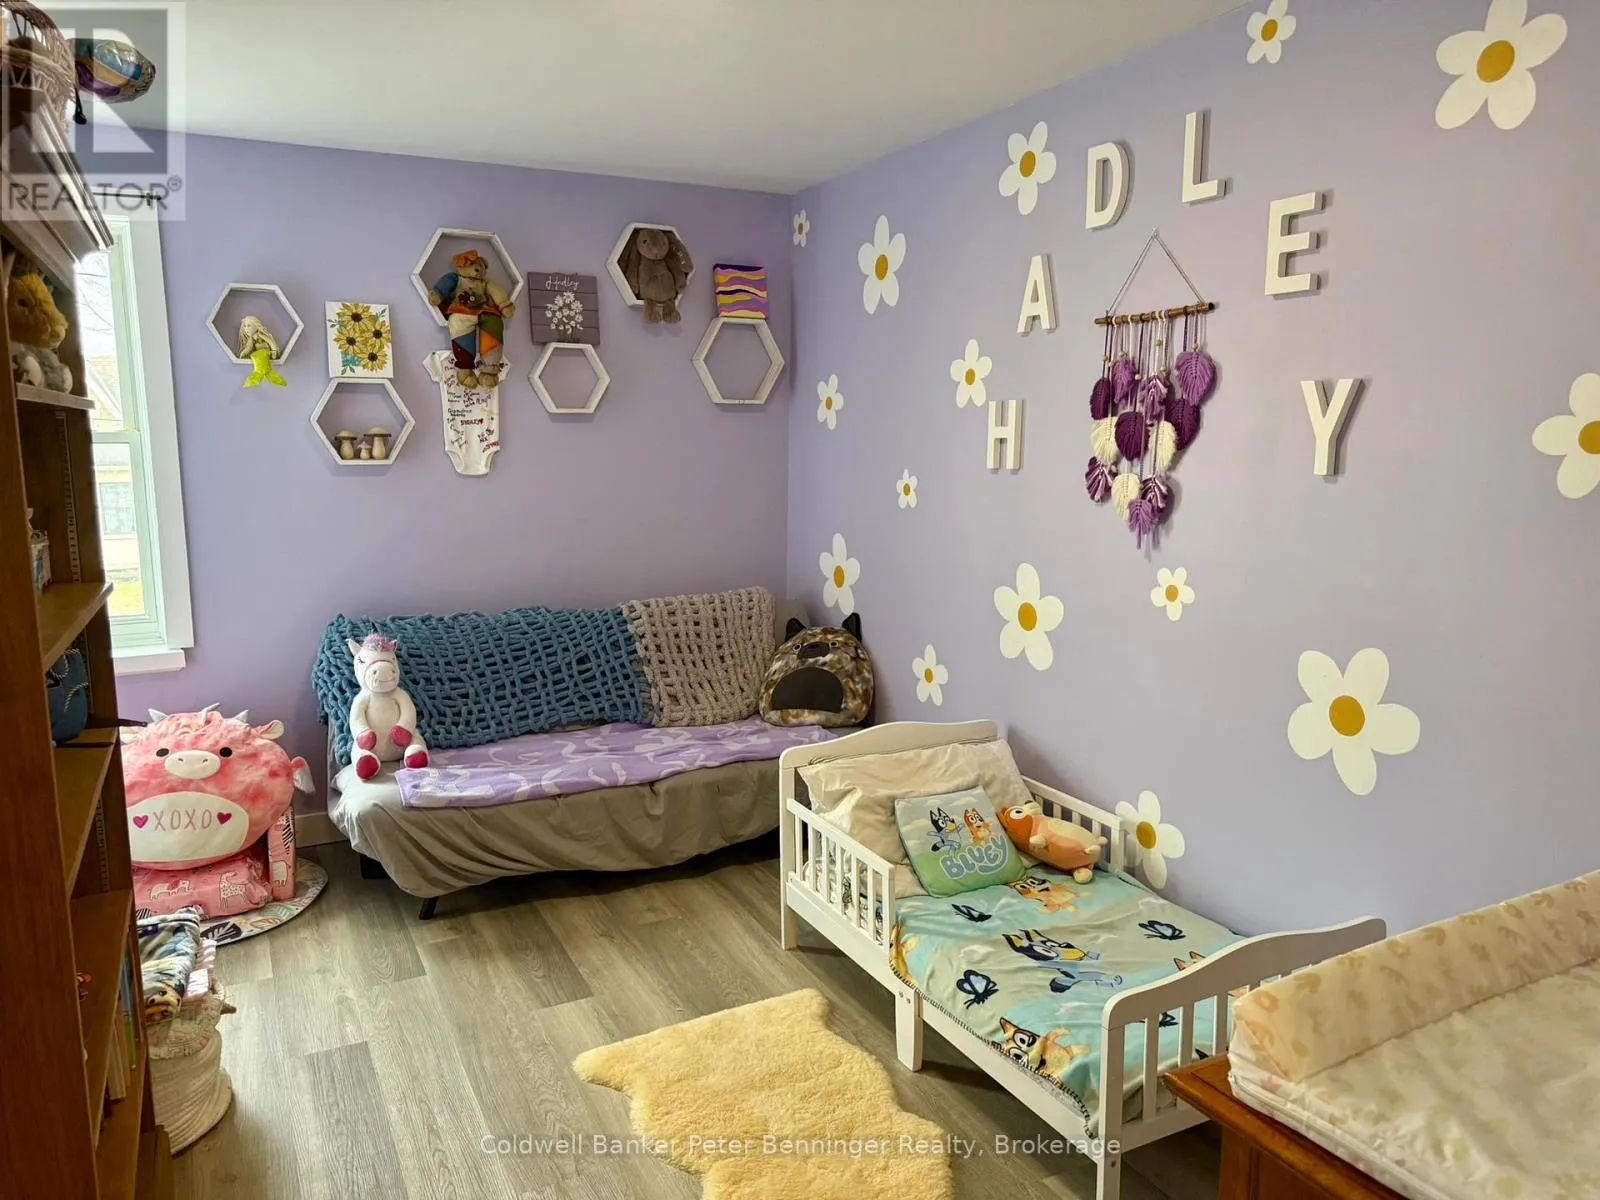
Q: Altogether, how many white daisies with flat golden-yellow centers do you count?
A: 15